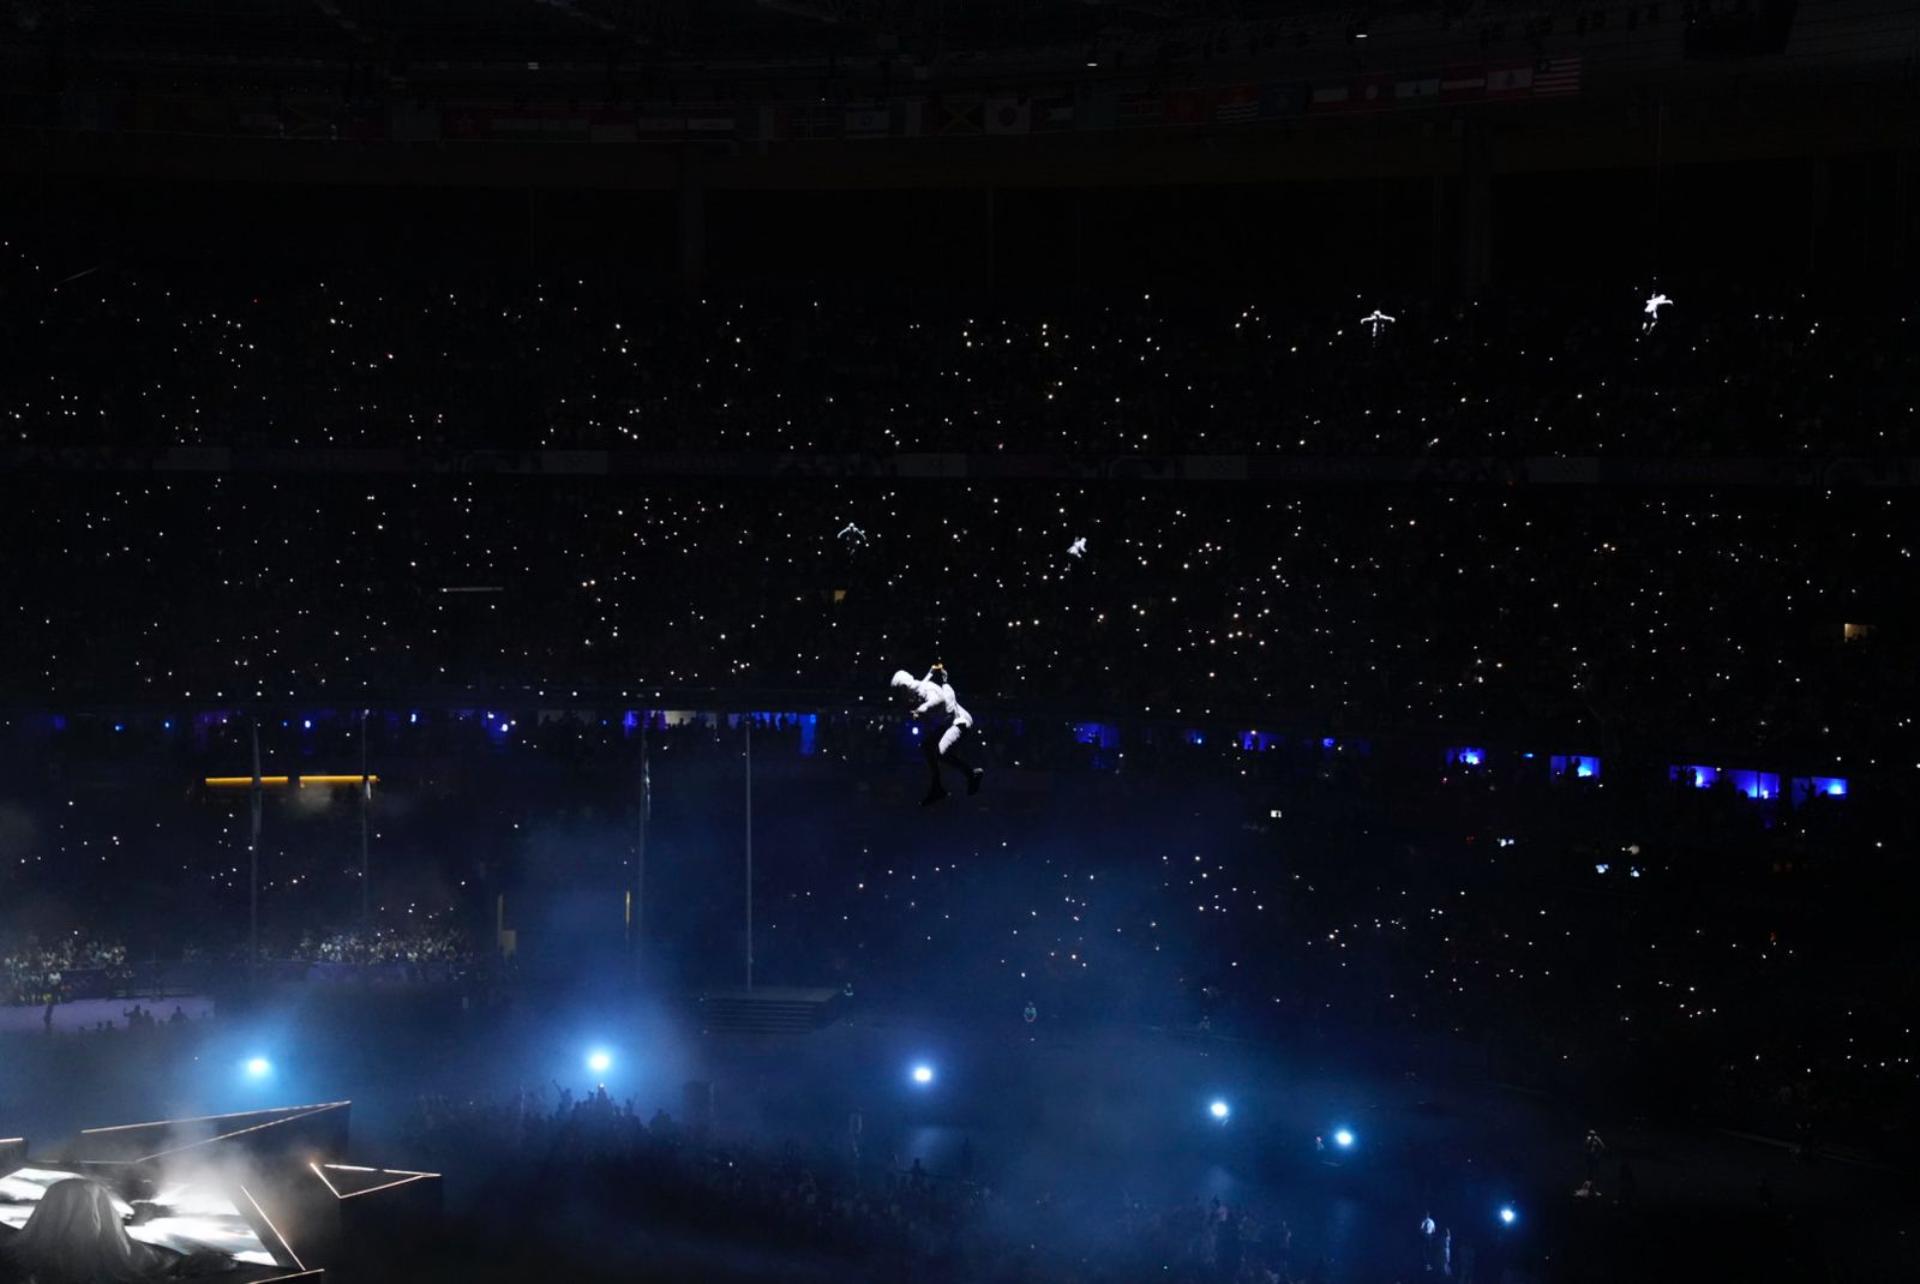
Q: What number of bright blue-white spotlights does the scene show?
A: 6